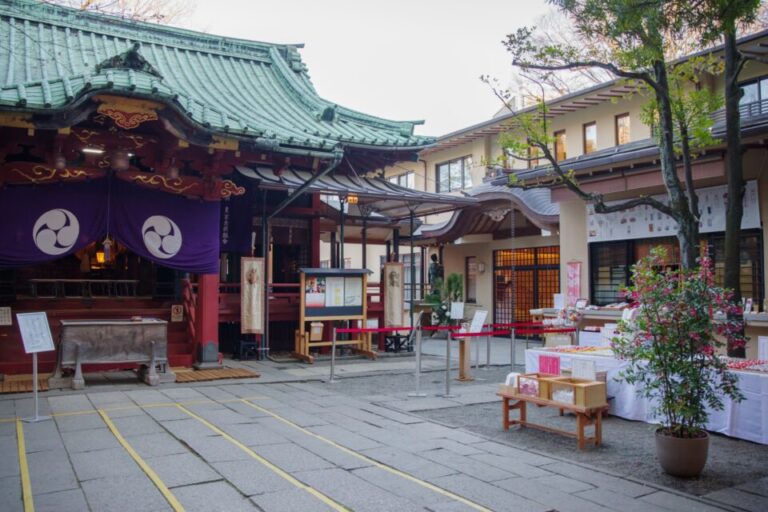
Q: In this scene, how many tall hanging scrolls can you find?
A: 2